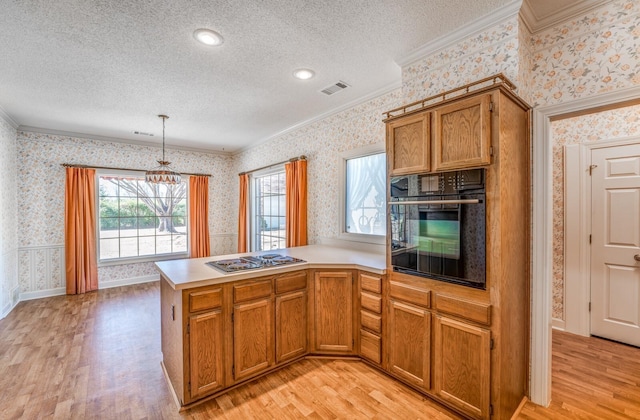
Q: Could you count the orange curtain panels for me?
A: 4